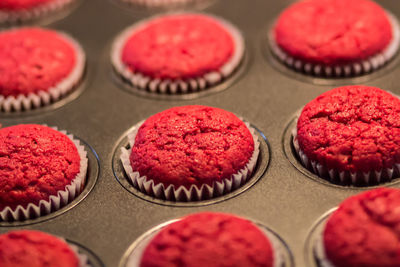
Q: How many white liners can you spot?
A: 11